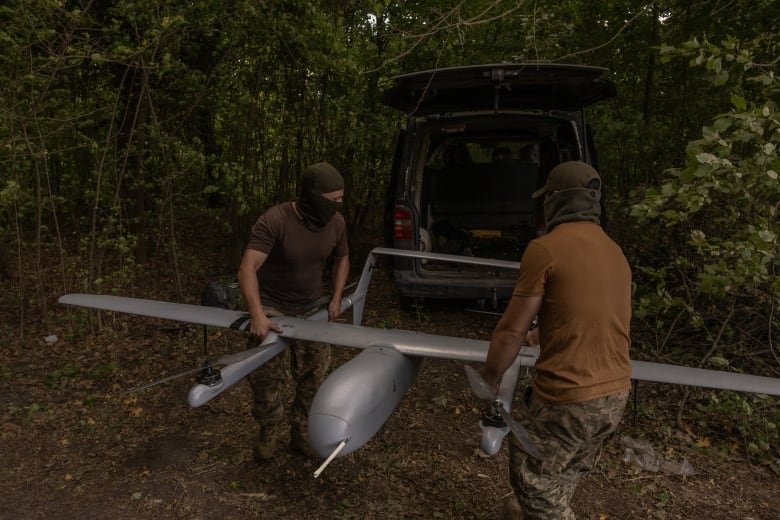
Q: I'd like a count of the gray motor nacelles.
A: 2